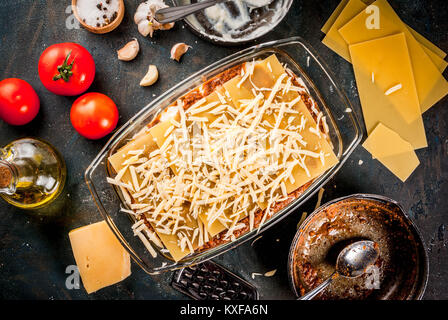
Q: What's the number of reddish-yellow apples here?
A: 0